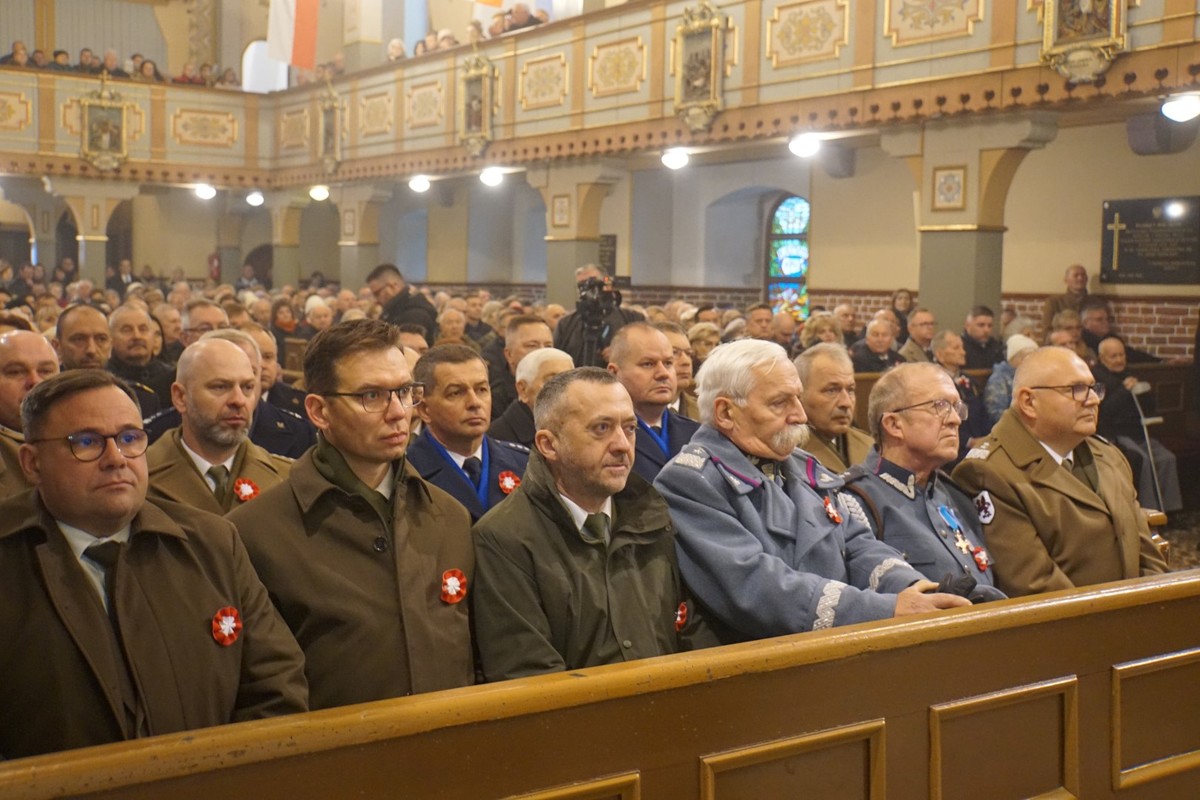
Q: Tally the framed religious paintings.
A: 5